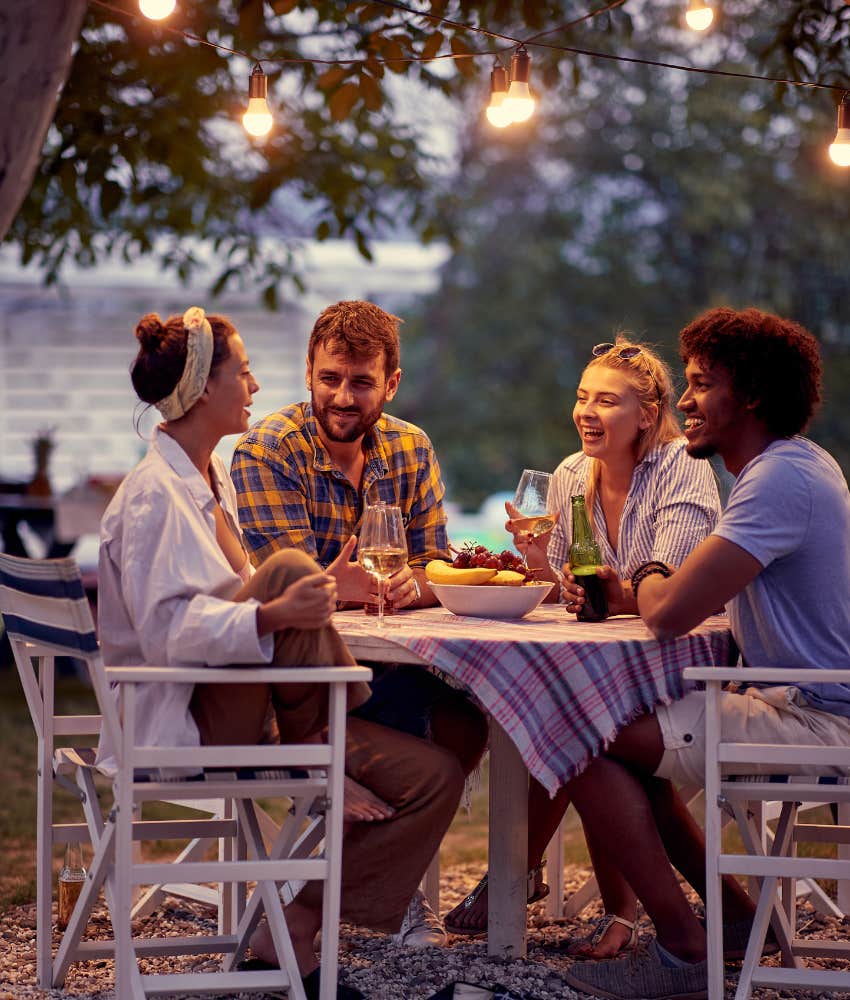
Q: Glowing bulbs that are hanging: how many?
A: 6